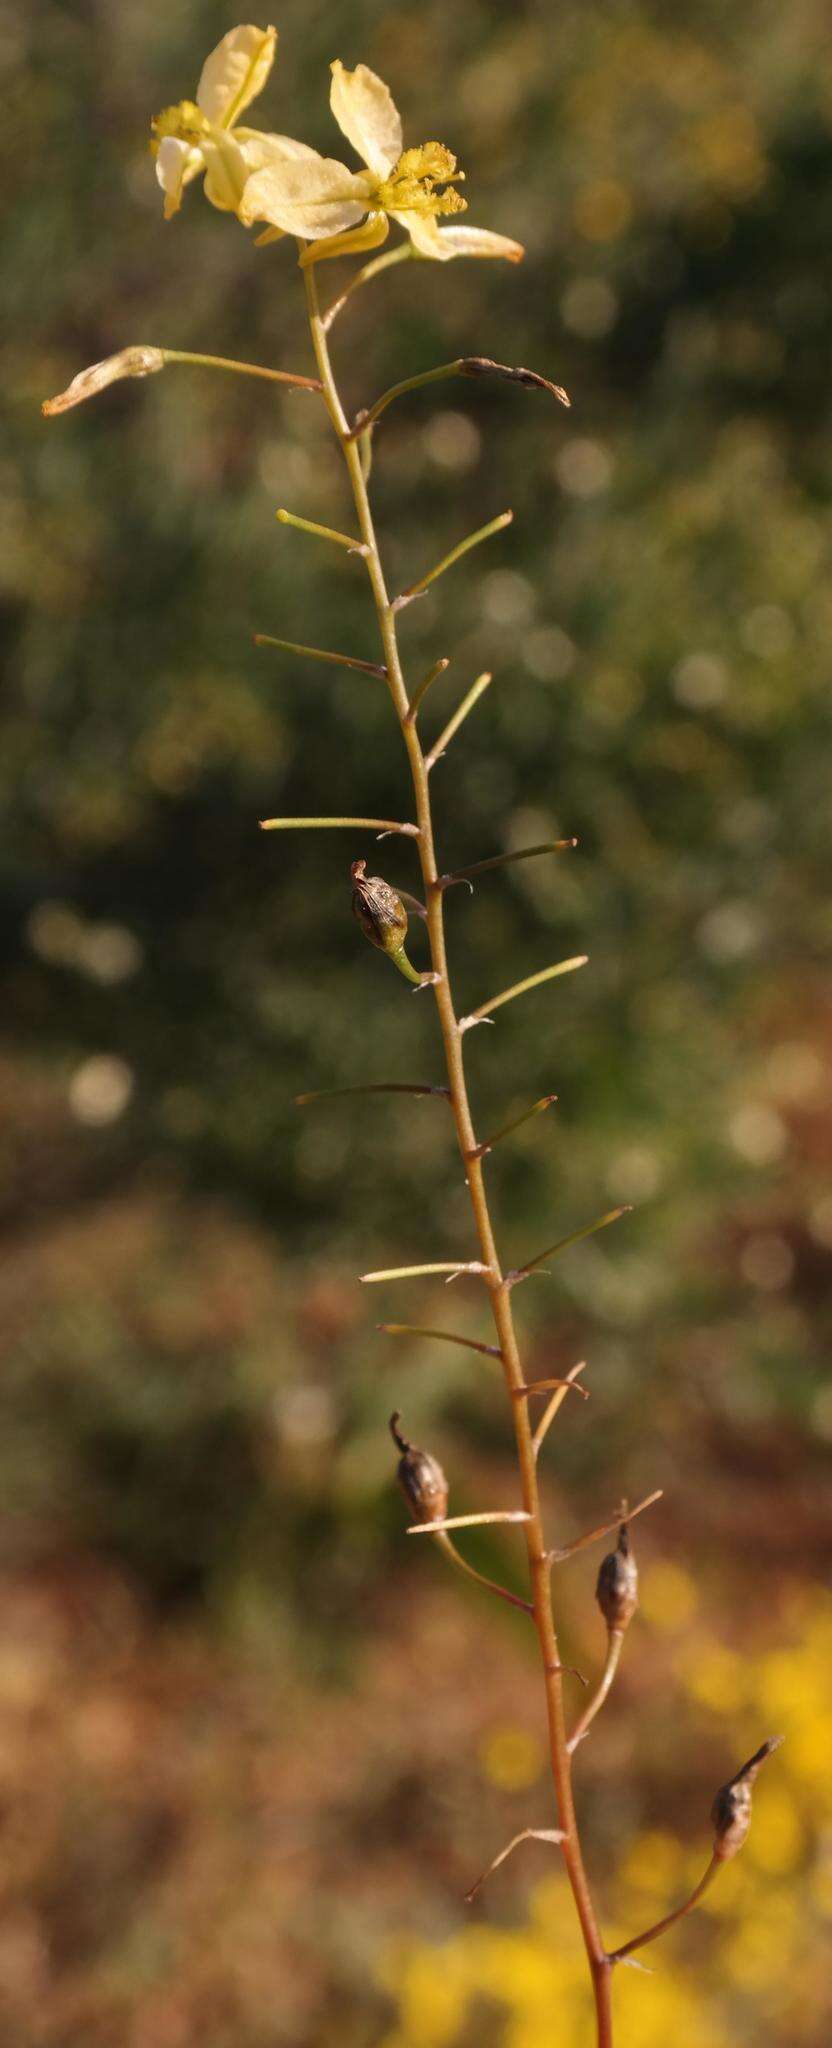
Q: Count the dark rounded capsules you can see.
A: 4